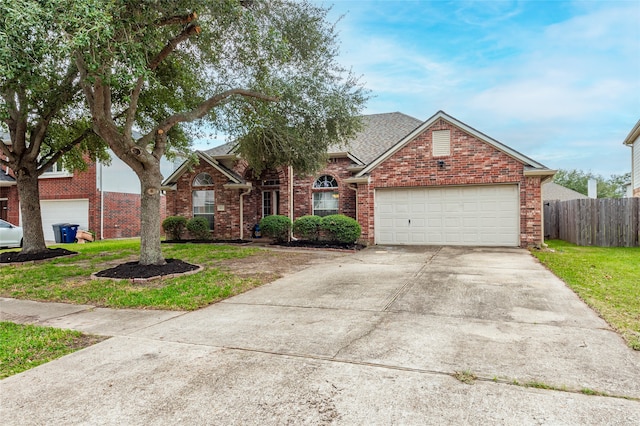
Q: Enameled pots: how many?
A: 0